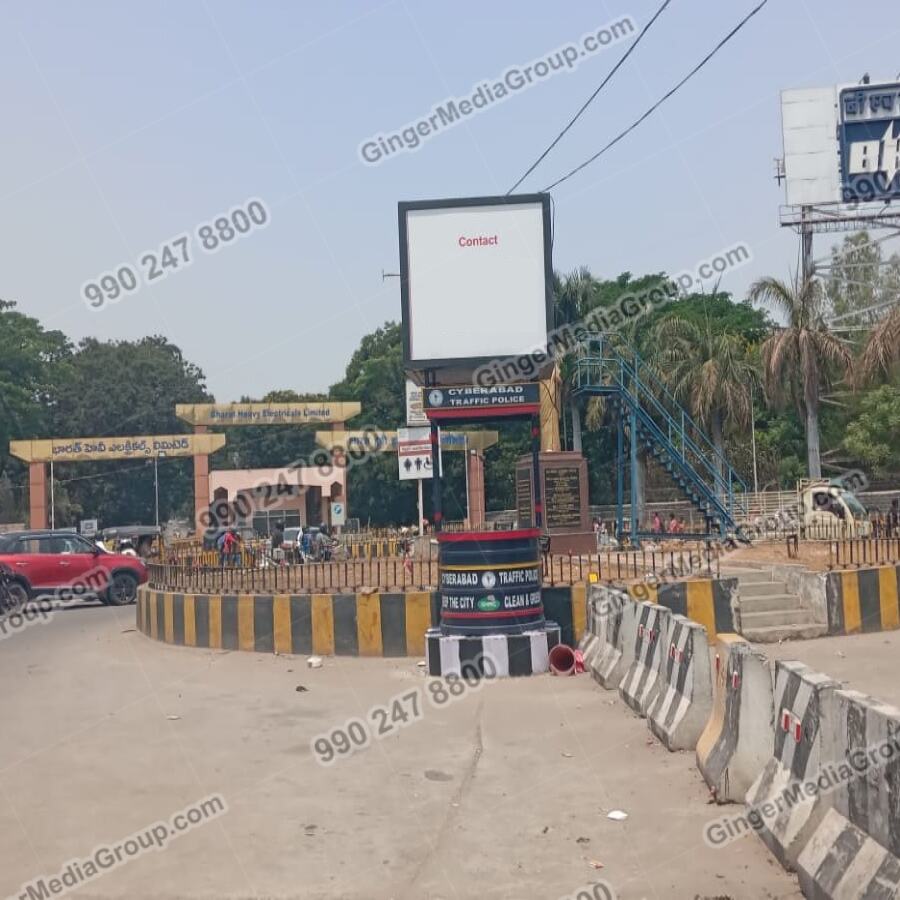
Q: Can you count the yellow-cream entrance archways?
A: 3